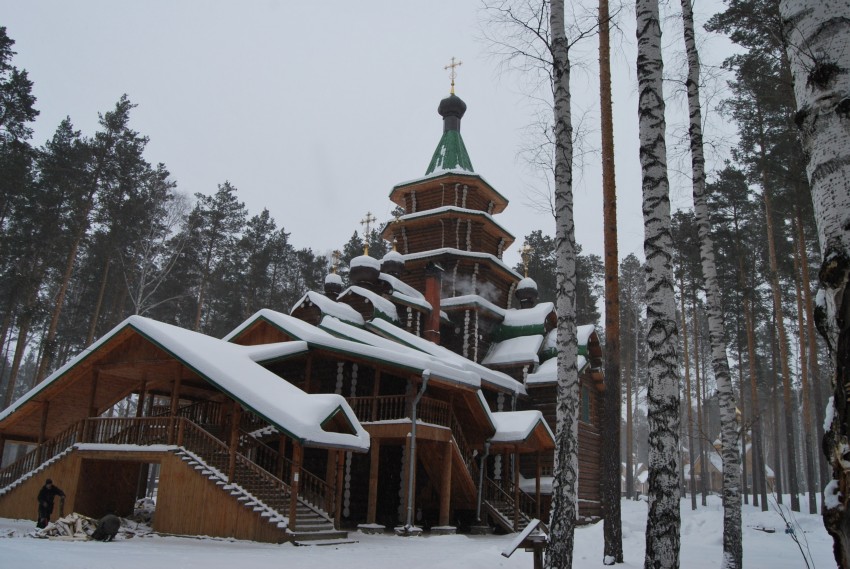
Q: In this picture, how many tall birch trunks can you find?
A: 4